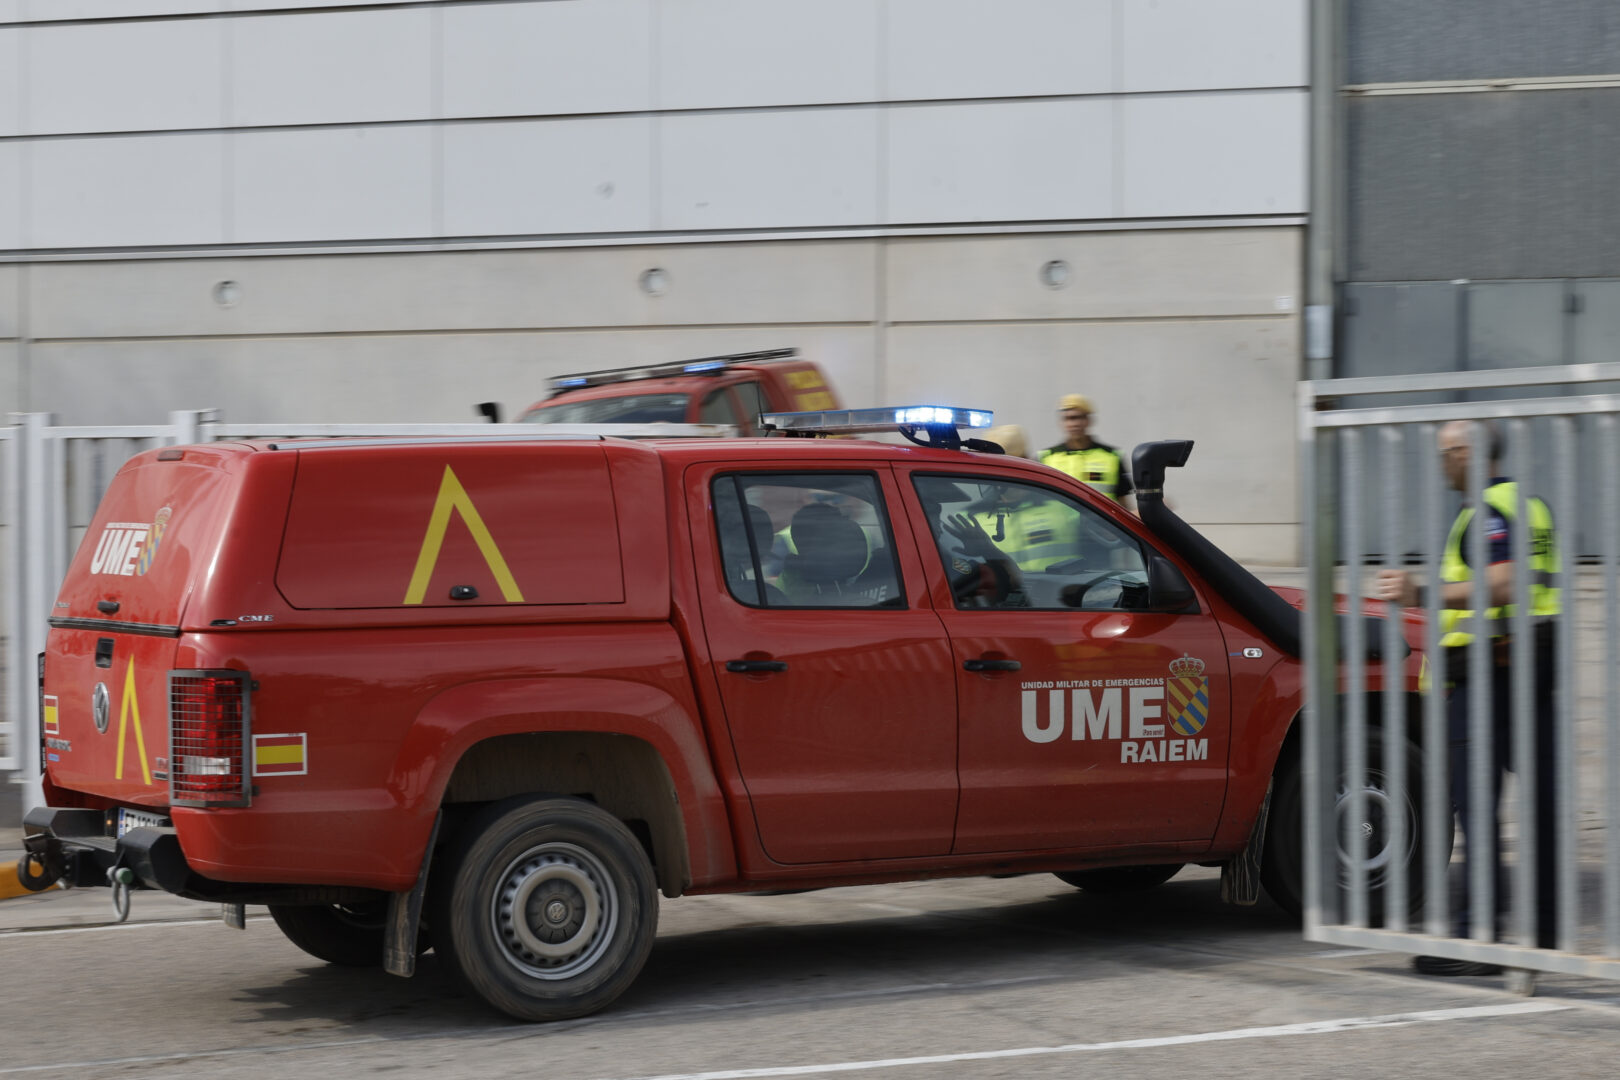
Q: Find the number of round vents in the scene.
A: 3